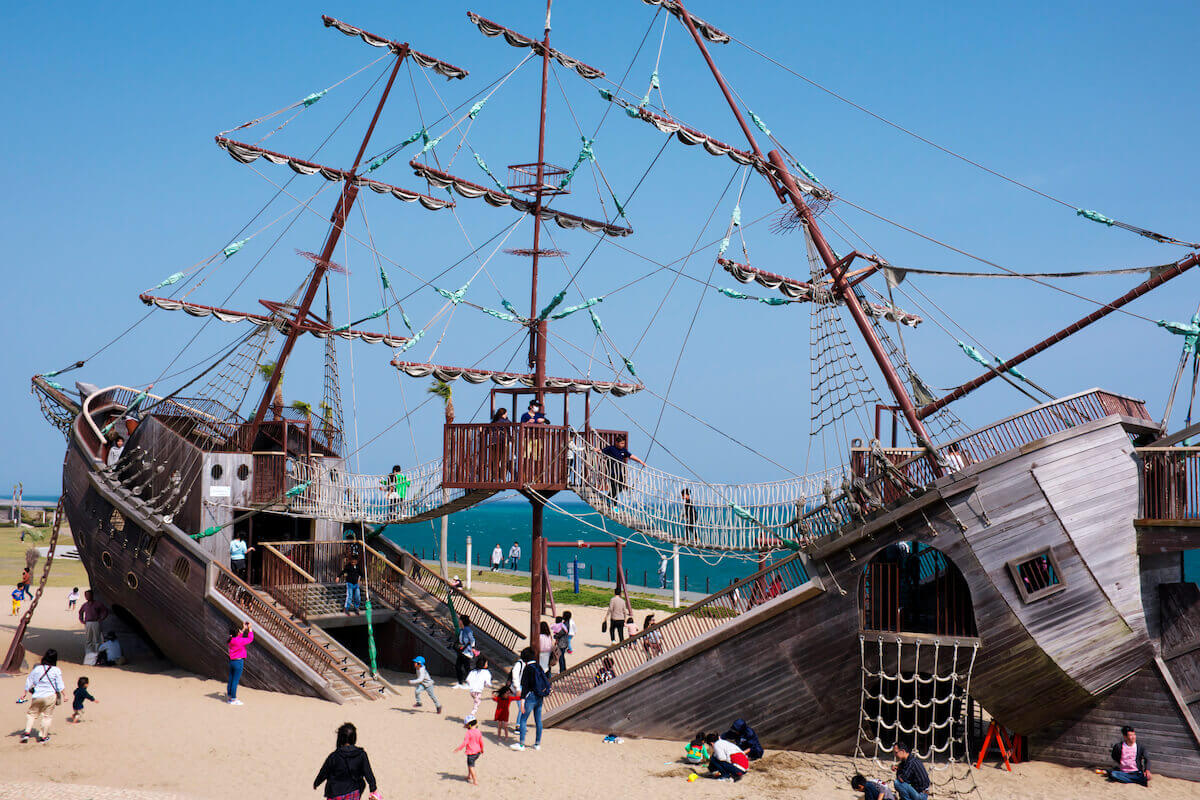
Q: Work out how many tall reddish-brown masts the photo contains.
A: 3